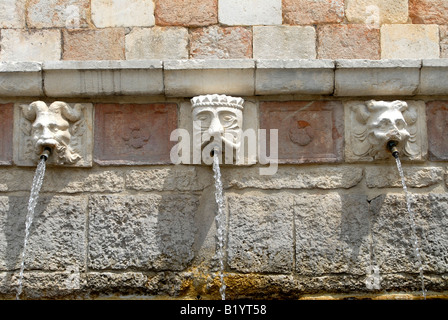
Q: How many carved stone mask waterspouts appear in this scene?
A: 3